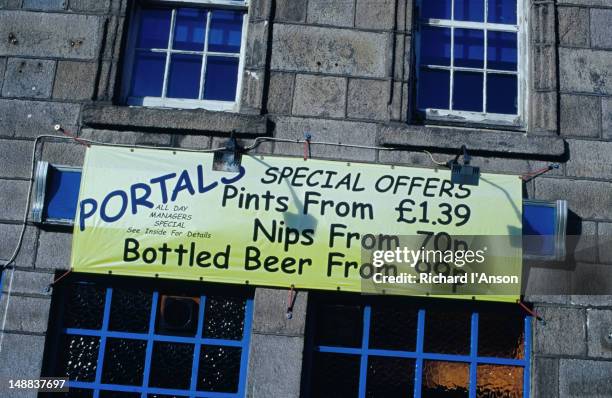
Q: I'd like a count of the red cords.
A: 6